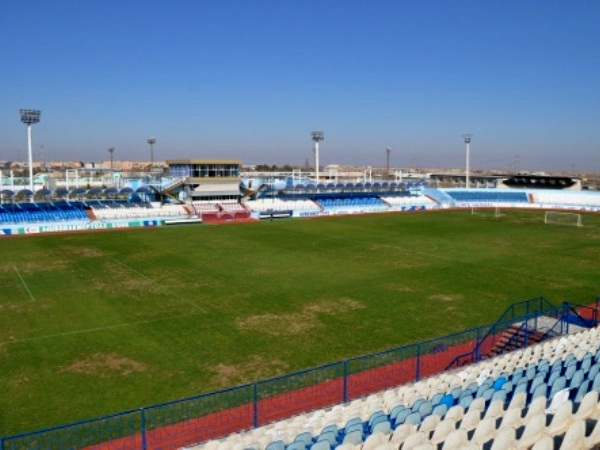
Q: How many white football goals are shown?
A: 2